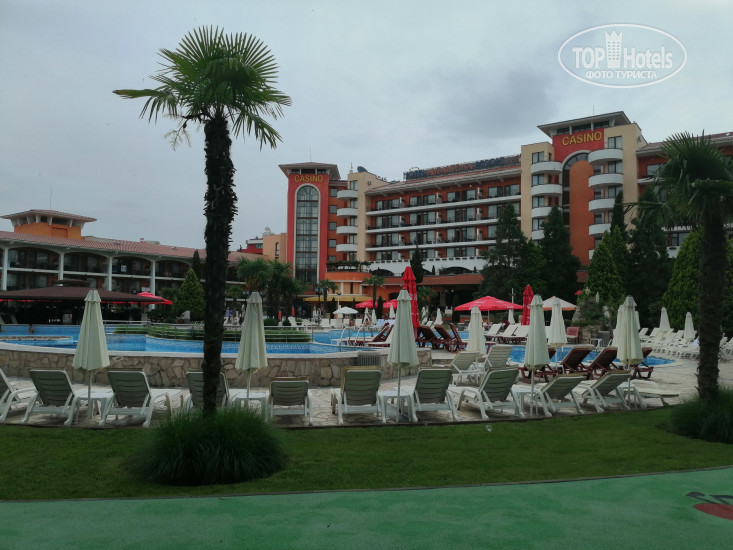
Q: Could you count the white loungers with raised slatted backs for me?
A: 12